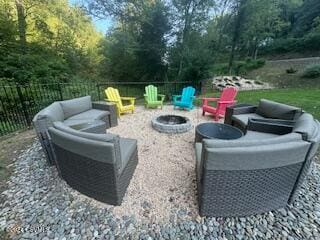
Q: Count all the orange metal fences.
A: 0